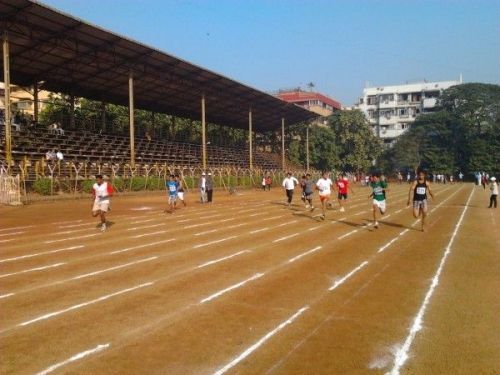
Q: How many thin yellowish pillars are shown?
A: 6